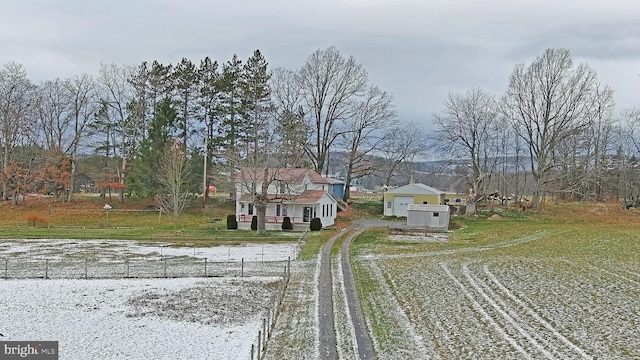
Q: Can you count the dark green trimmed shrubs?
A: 4